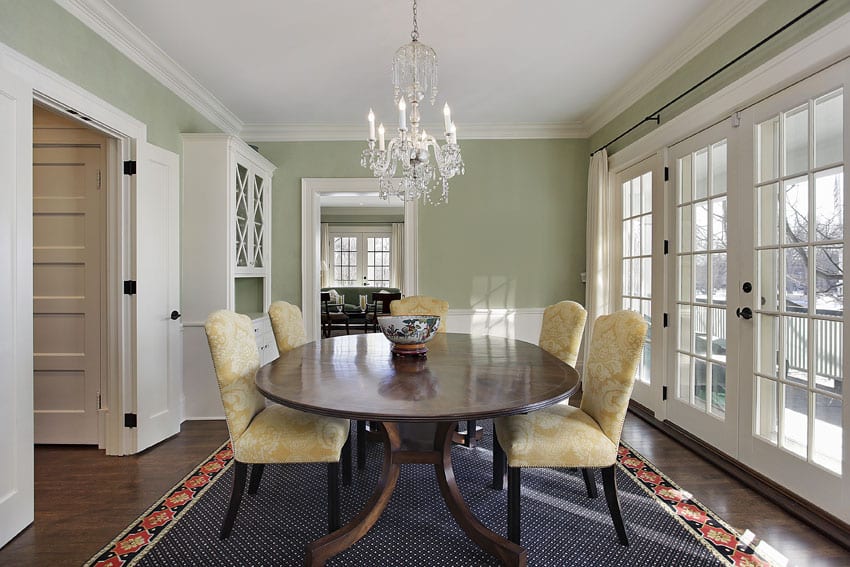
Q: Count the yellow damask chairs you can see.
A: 5